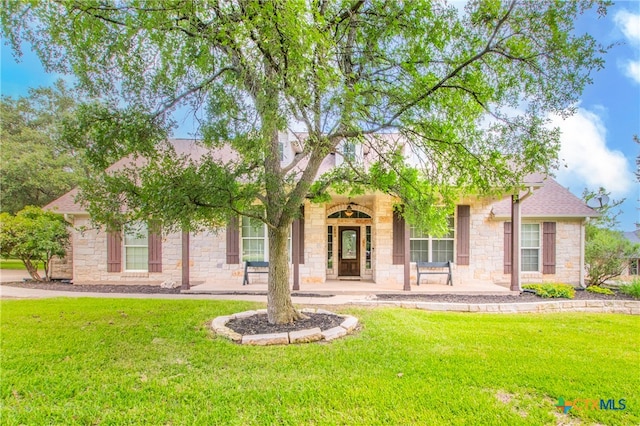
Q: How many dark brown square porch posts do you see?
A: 4